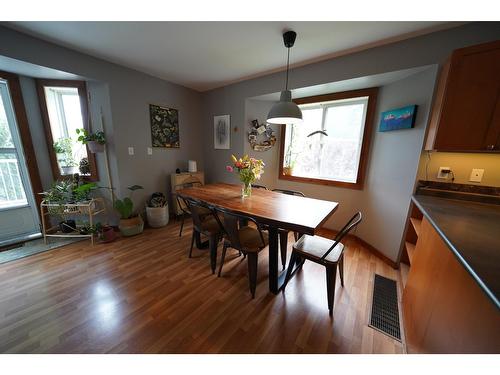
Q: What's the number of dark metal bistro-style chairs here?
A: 6